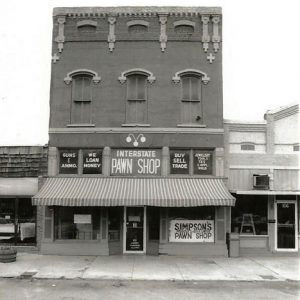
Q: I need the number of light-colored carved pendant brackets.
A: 5